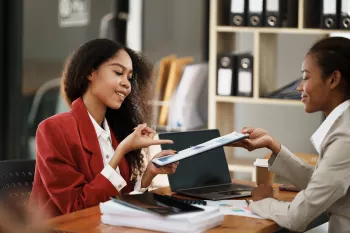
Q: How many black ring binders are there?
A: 7